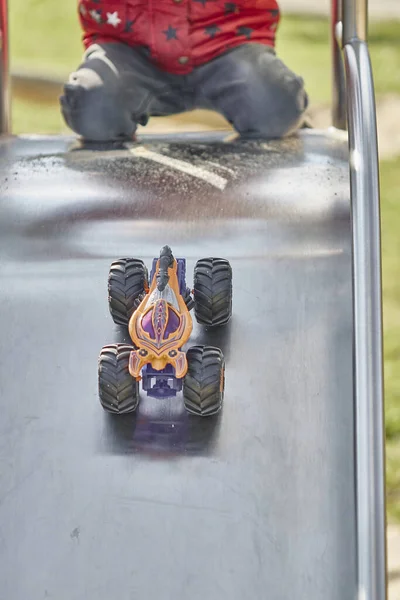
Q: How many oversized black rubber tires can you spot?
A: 4